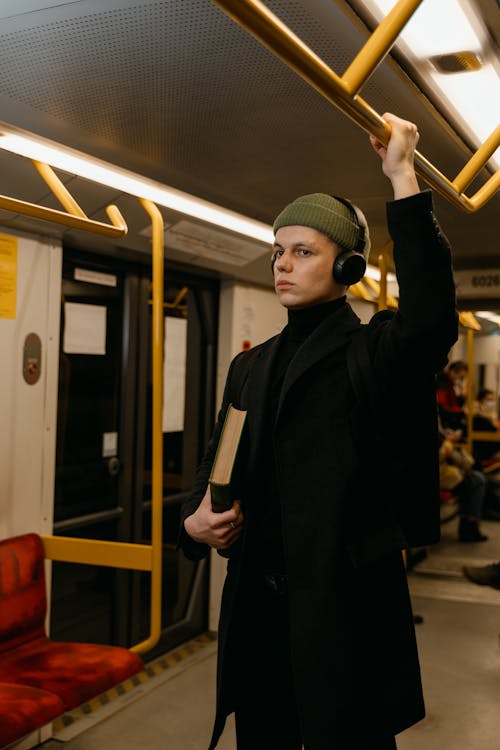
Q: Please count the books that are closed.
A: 1